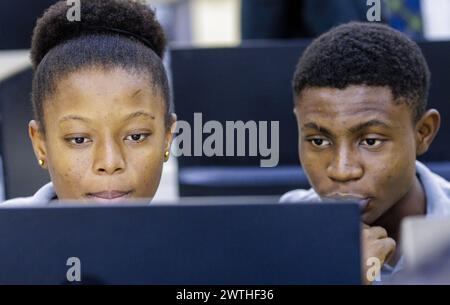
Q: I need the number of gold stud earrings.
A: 2